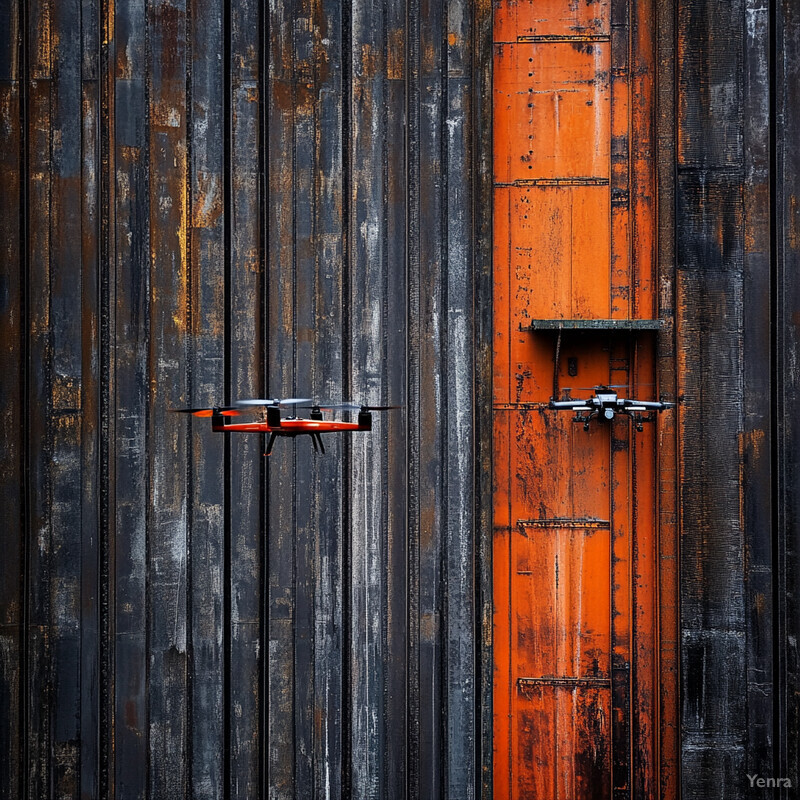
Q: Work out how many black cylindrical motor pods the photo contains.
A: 4